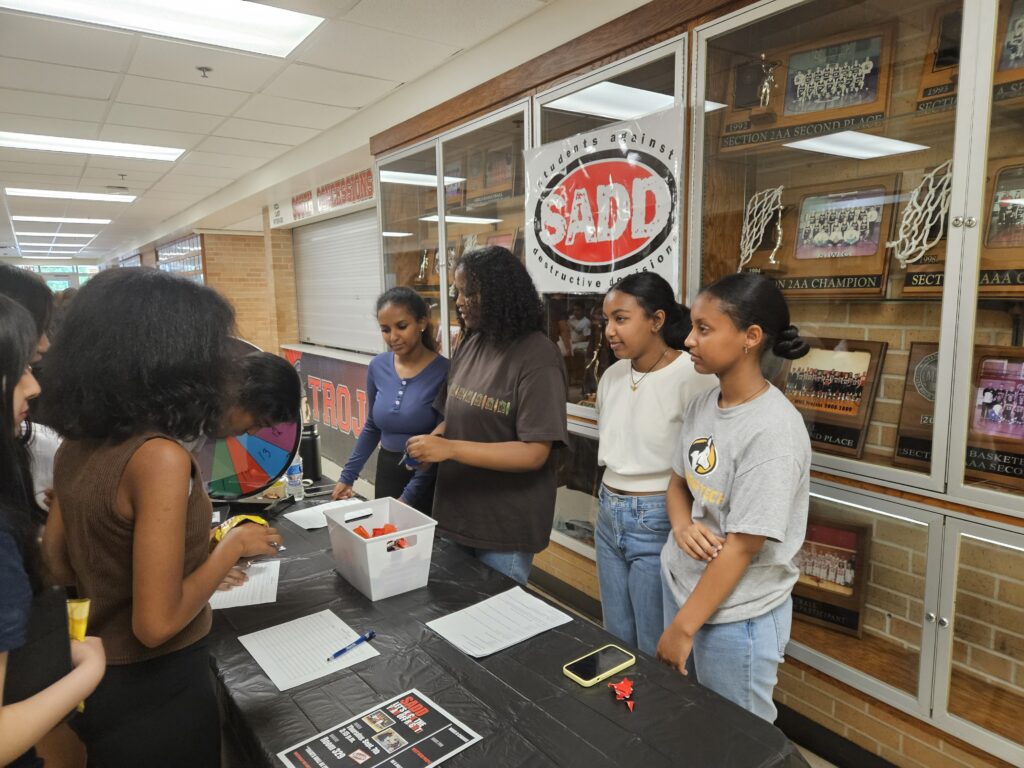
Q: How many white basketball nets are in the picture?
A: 2